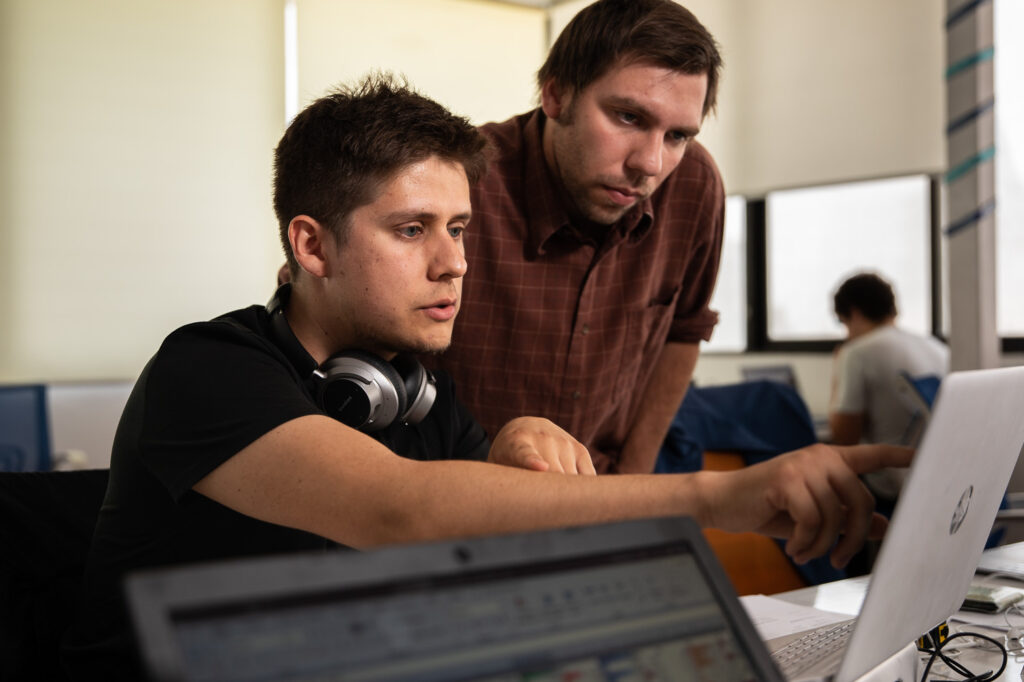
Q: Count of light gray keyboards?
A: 1